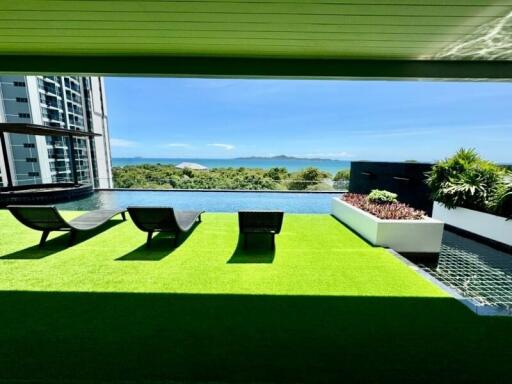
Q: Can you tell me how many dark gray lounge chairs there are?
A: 3